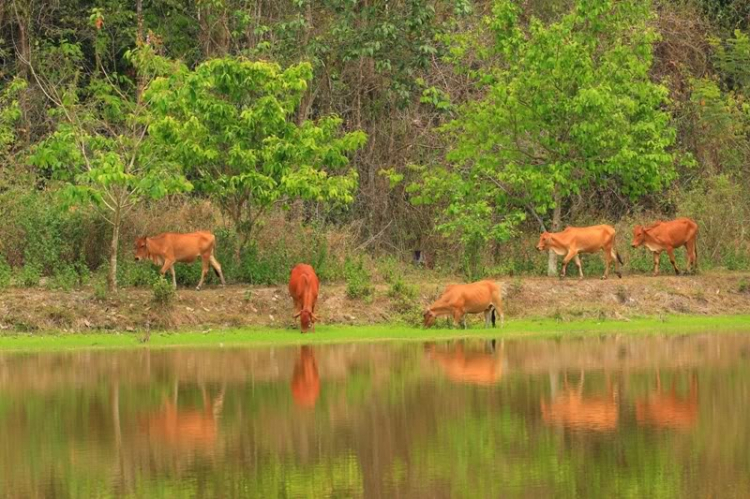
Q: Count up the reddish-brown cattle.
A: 5